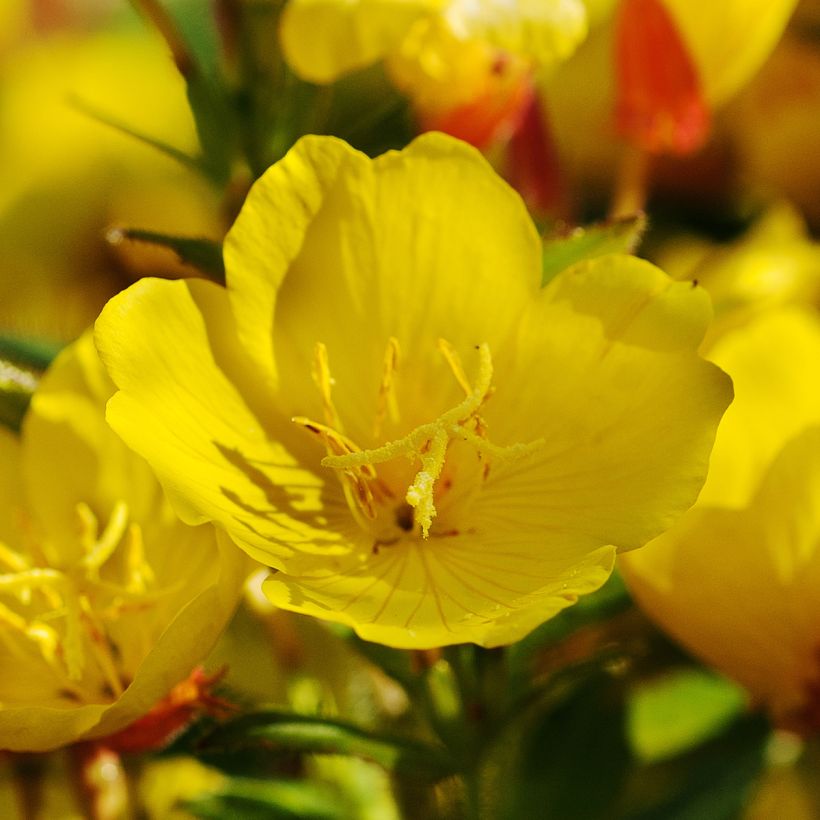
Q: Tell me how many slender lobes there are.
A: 4